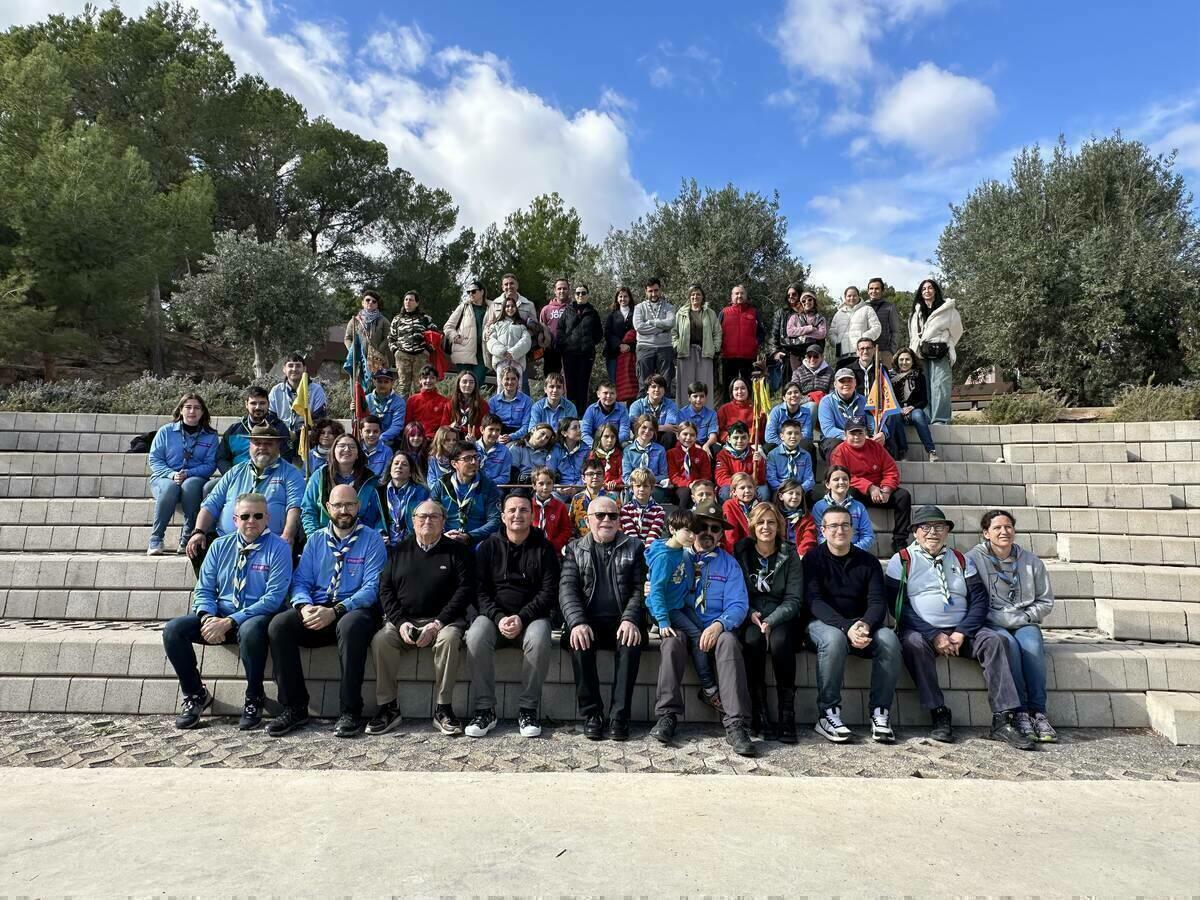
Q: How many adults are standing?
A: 15